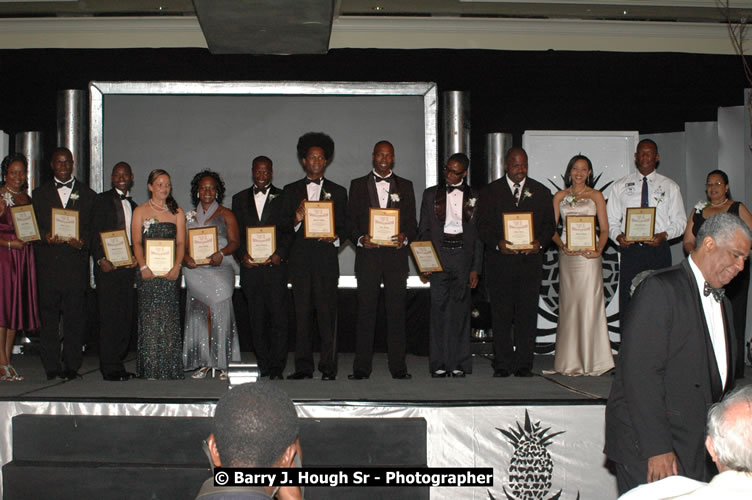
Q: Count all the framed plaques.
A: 12